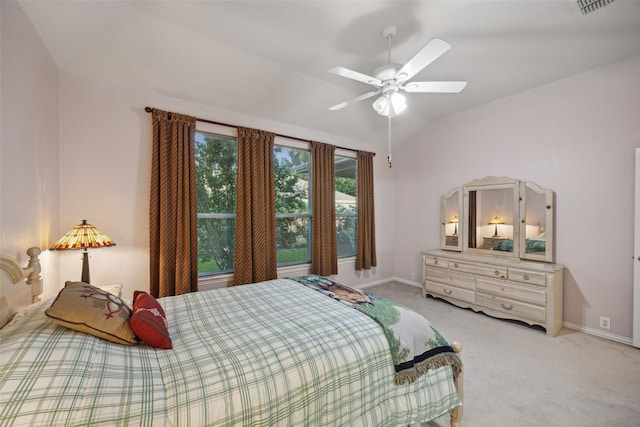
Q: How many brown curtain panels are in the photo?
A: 4